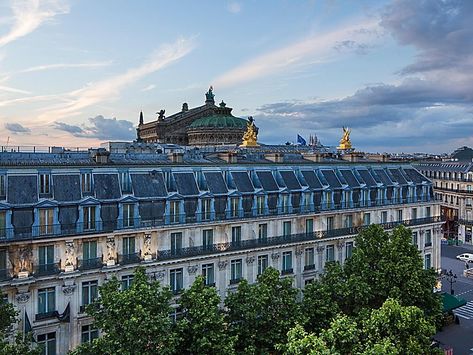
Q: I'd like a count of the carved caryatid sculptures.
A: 4